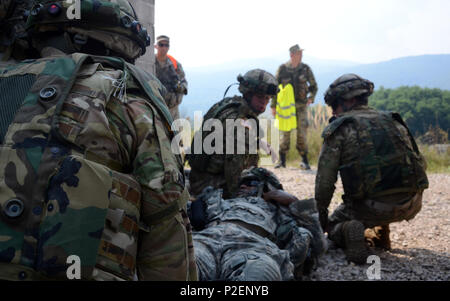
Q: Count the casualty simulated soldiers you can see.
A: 1